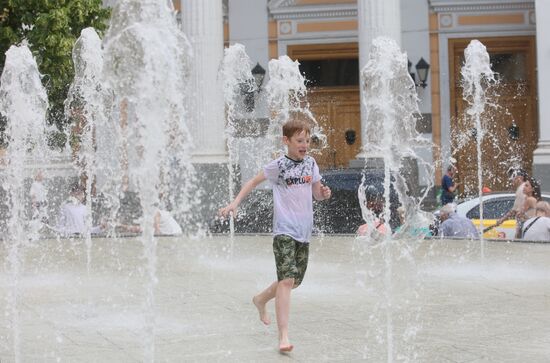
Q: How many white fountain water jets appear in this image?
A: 7